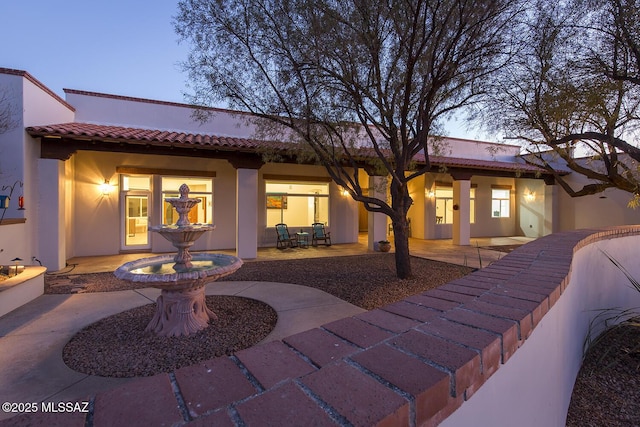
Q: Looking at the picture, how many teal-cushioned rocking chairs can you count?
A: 2